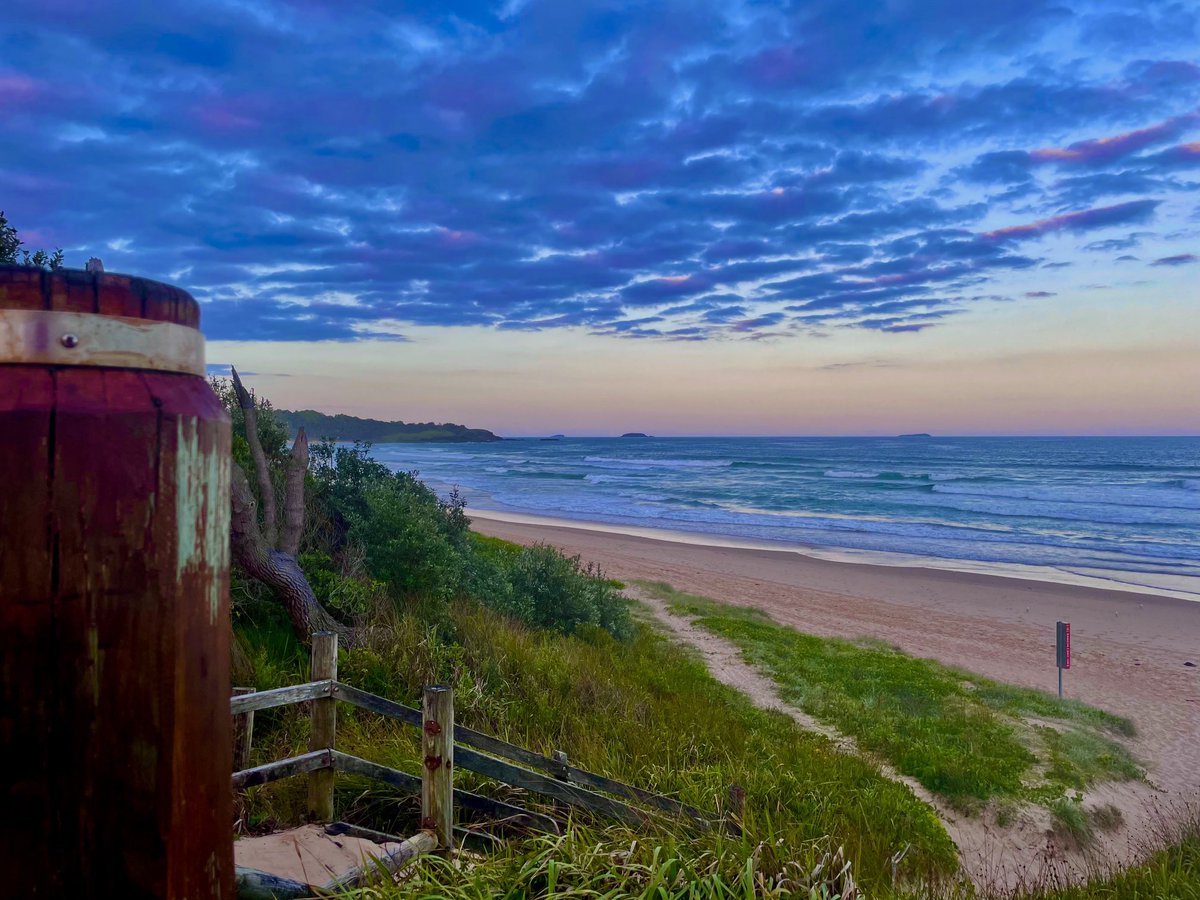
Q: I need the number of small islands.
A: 3